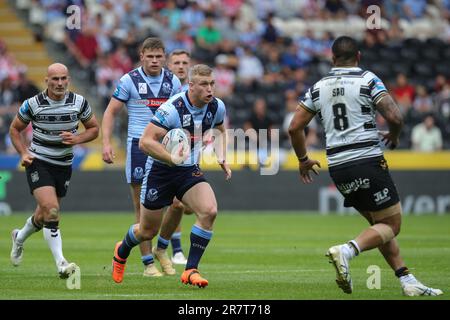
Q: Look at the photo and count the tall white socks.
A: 2